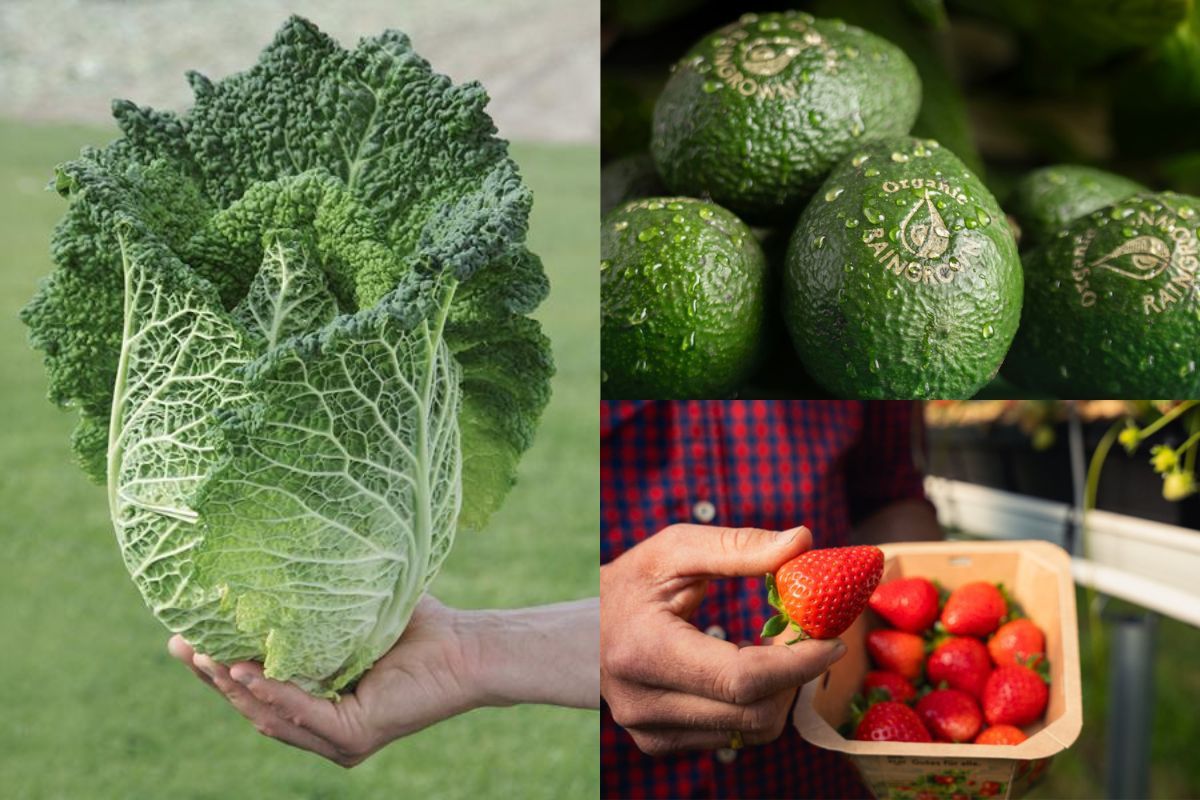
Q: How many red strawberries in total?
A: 11